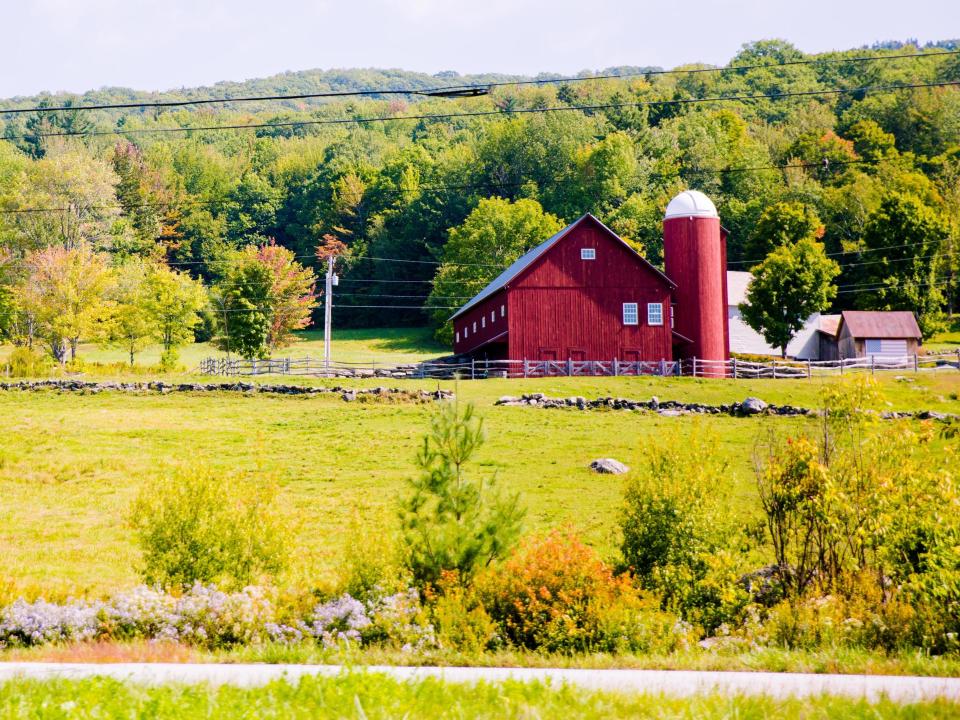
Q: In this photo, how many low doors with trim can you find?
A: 3